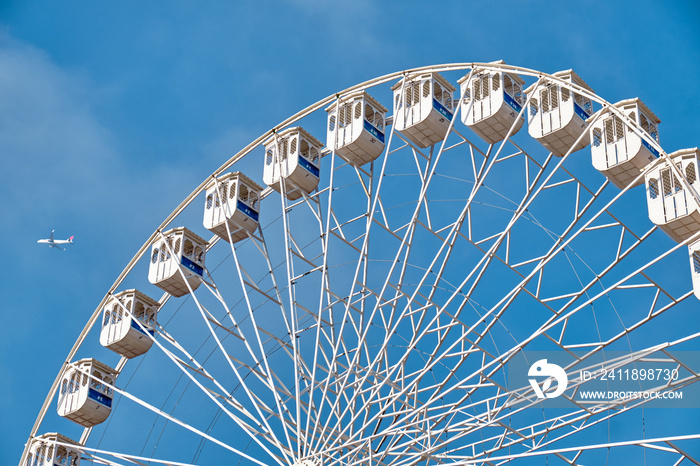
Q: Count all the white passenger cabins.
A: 13